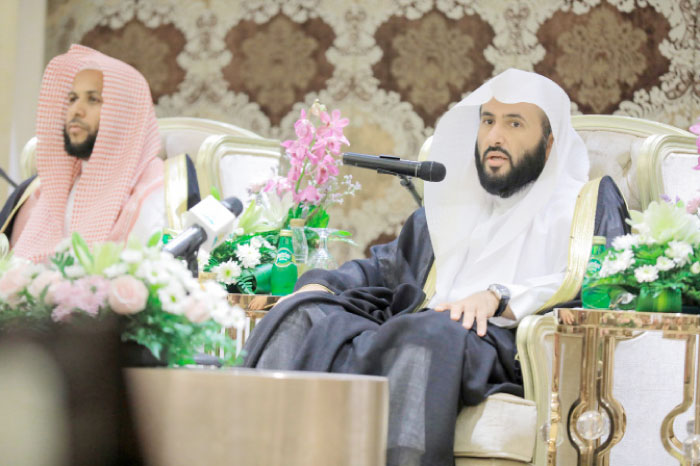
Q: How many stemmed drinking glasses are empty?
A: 1